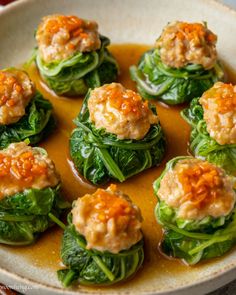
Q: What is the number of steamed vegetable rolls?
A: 8